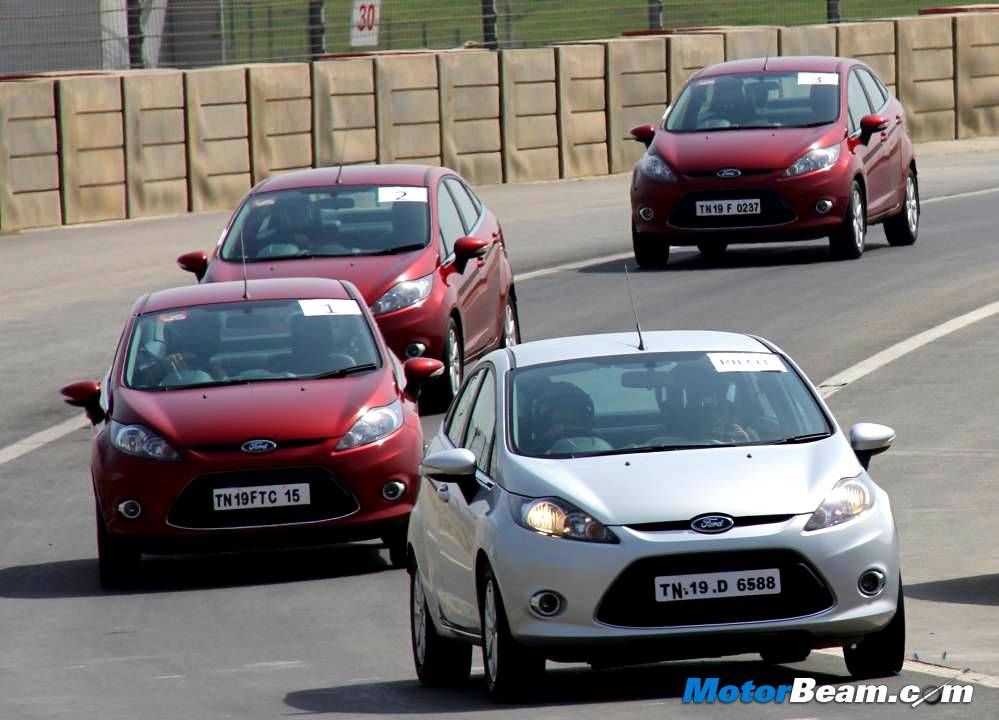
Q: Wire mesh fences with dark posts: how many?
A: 1